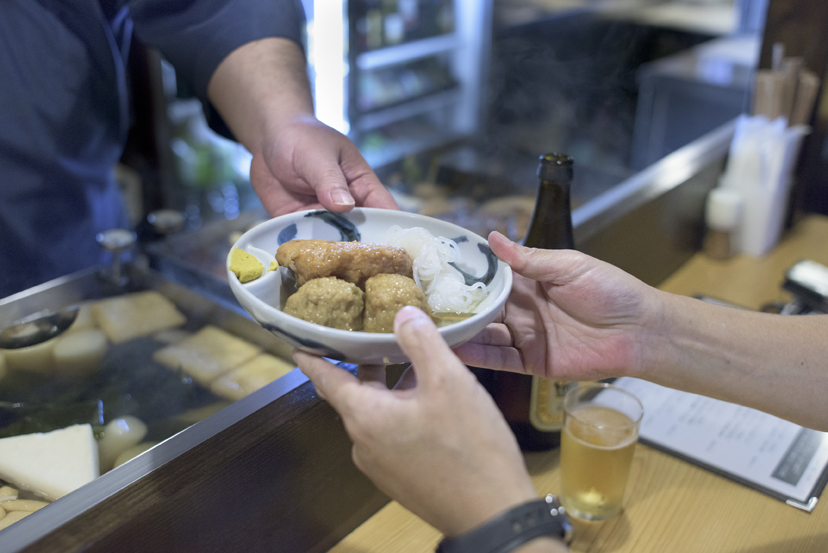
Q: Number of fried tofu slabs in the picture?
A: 3